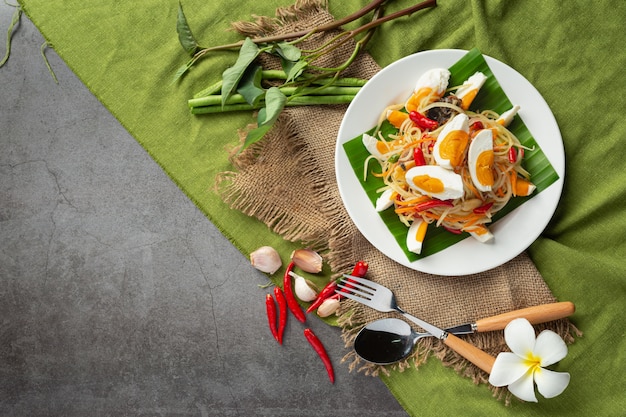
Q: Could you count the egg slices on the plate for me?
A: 12